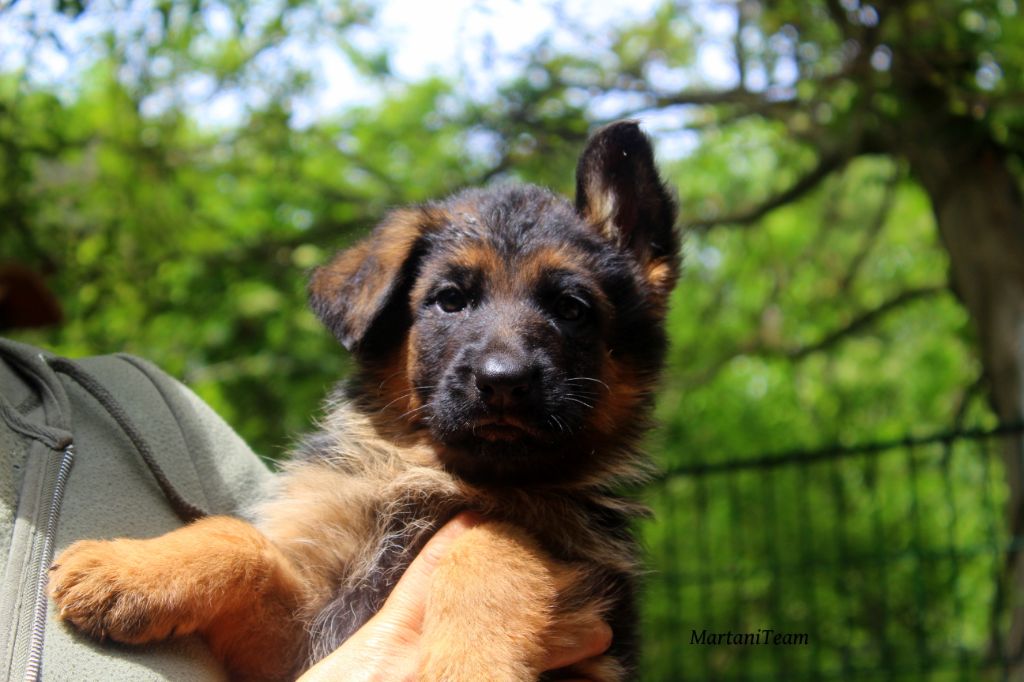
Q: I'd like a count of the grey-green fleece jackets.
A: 1